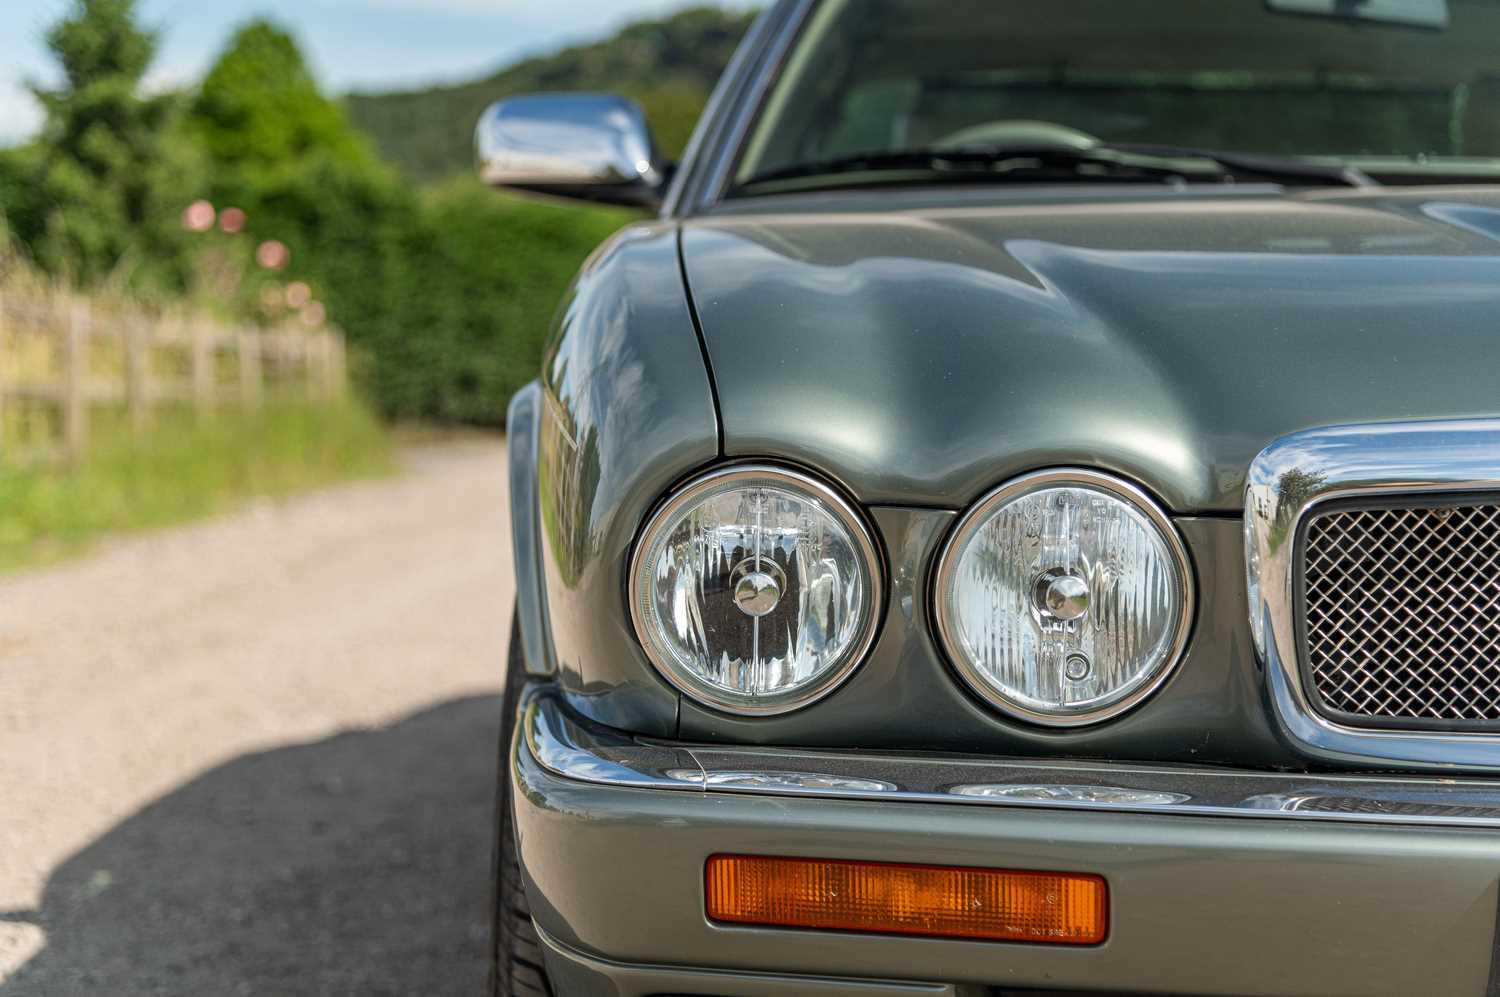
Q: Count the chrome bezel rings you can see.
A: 2